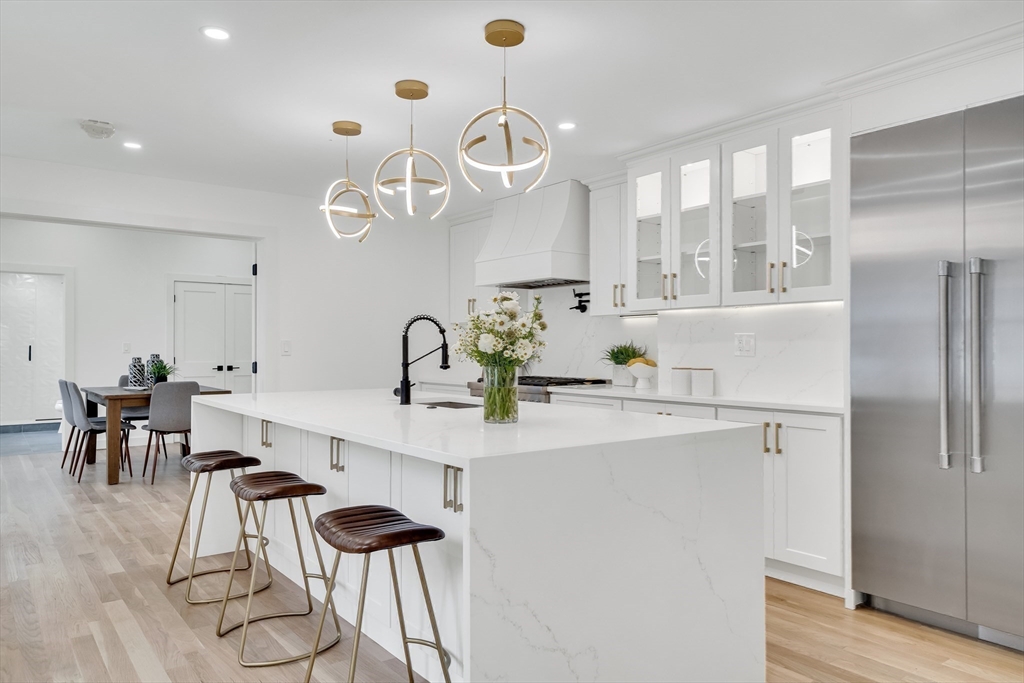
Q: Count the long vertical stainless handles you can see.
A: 2